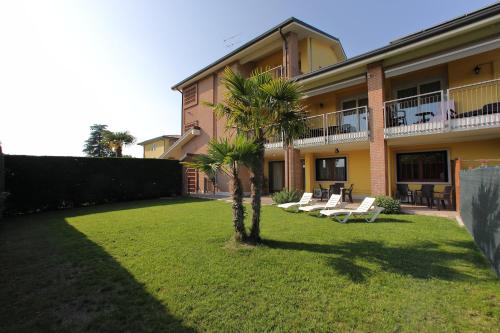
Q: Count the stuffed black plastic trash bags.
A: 0